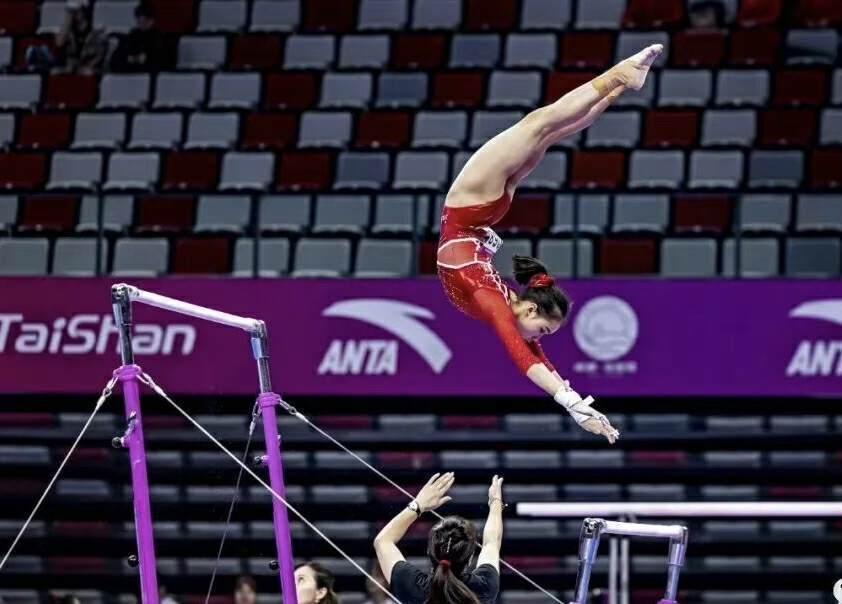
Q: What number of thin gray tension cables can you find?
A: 4